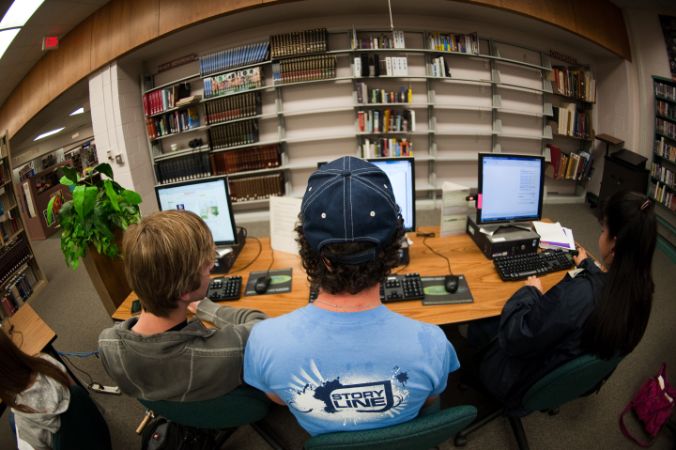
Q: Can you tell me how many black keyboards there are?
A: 3